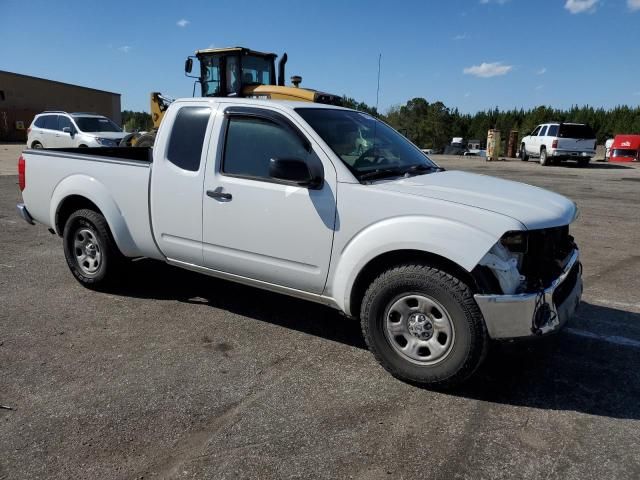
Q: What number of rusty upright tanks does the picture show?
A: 2